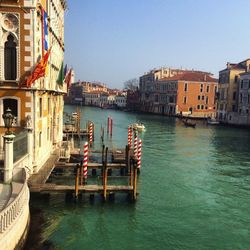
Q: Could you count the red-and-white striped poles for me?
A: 5